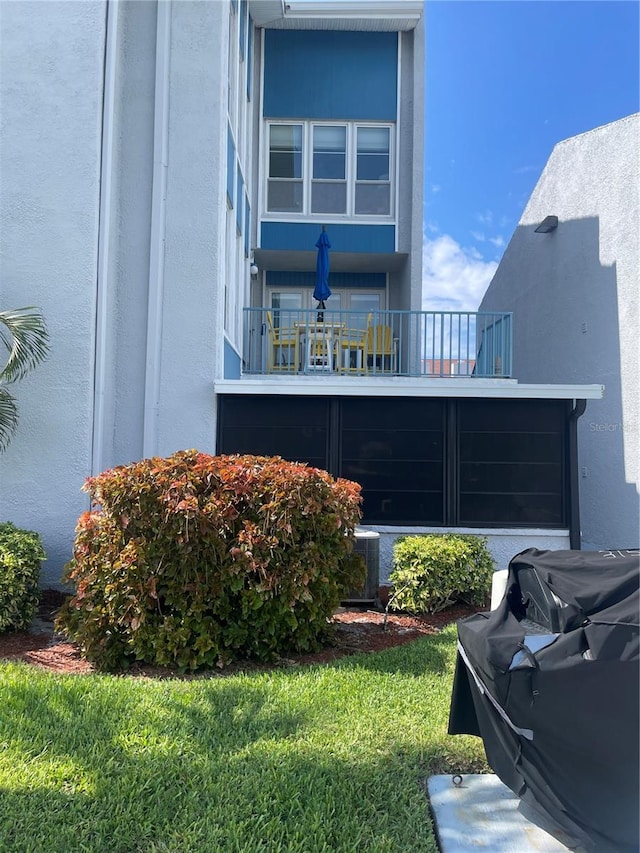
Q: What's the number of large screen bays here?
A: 3